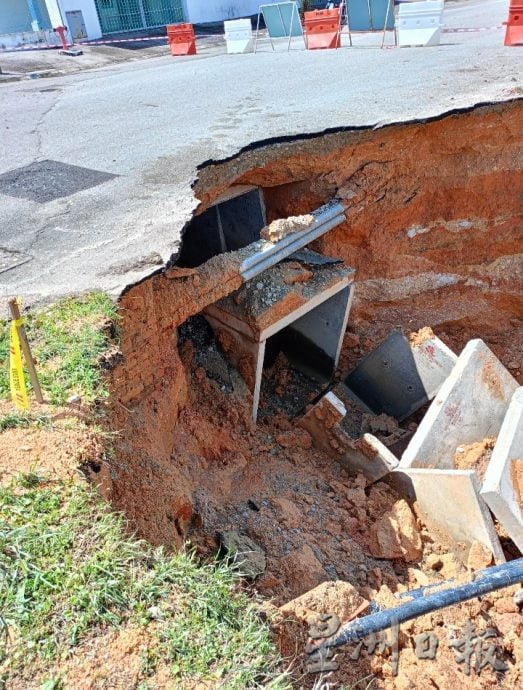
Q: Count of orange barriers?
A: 3